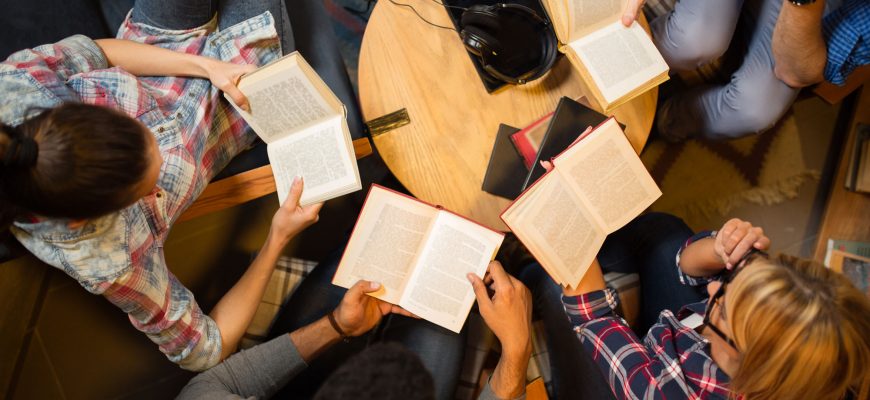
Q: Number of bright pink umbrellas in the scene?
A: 0